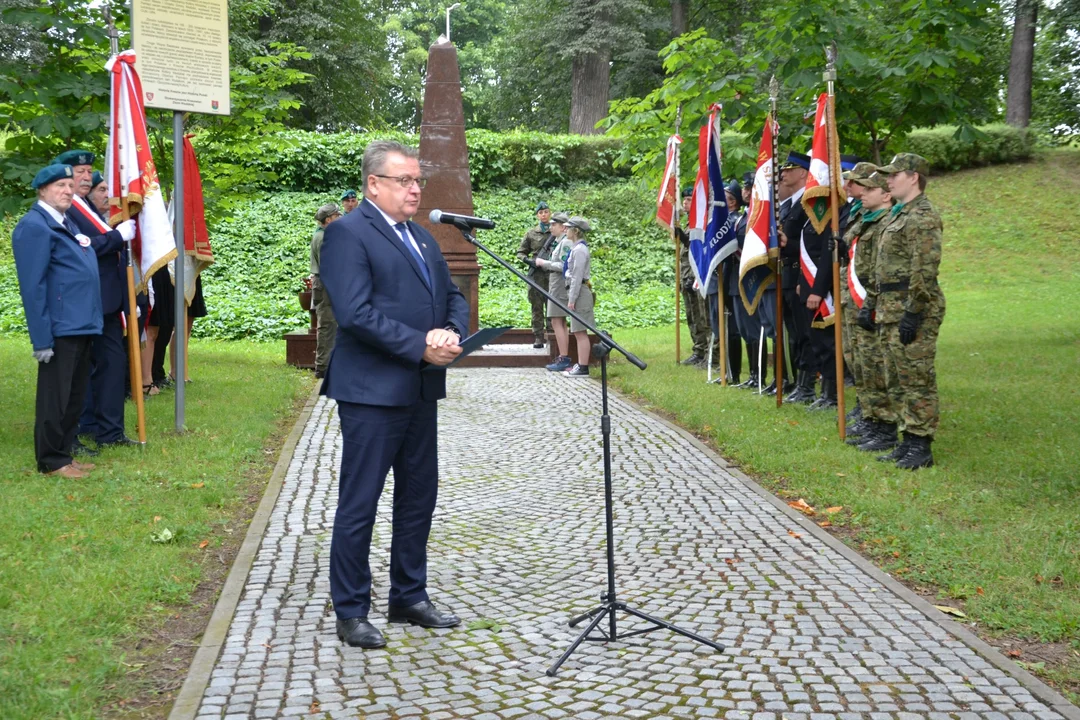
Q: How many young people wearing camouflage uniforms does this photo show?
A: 3